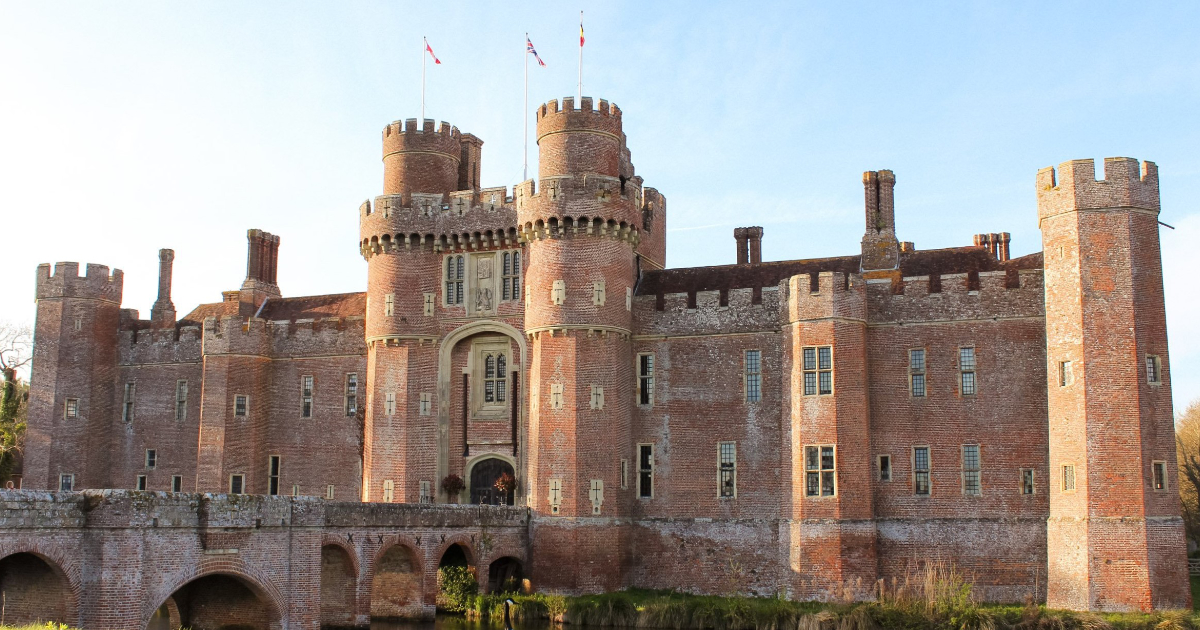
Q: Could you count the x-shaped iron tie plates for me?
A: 5